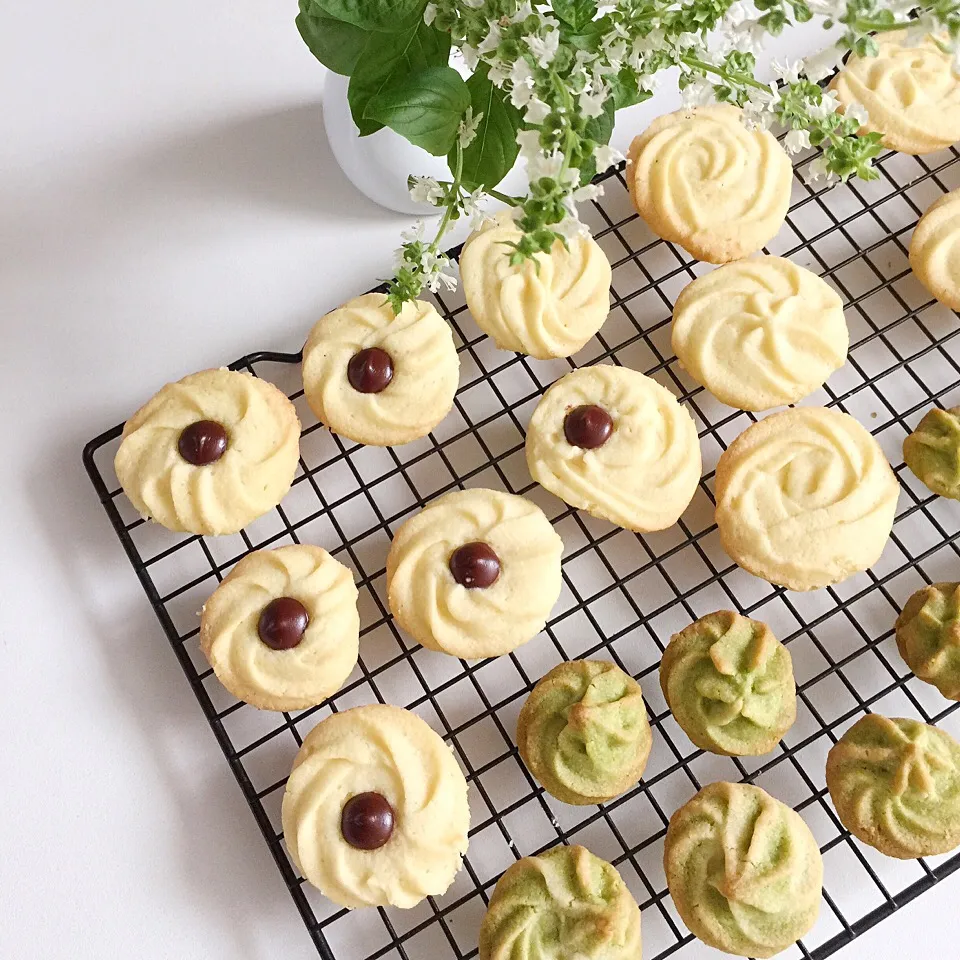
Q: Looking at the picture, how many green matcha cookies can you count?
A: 7